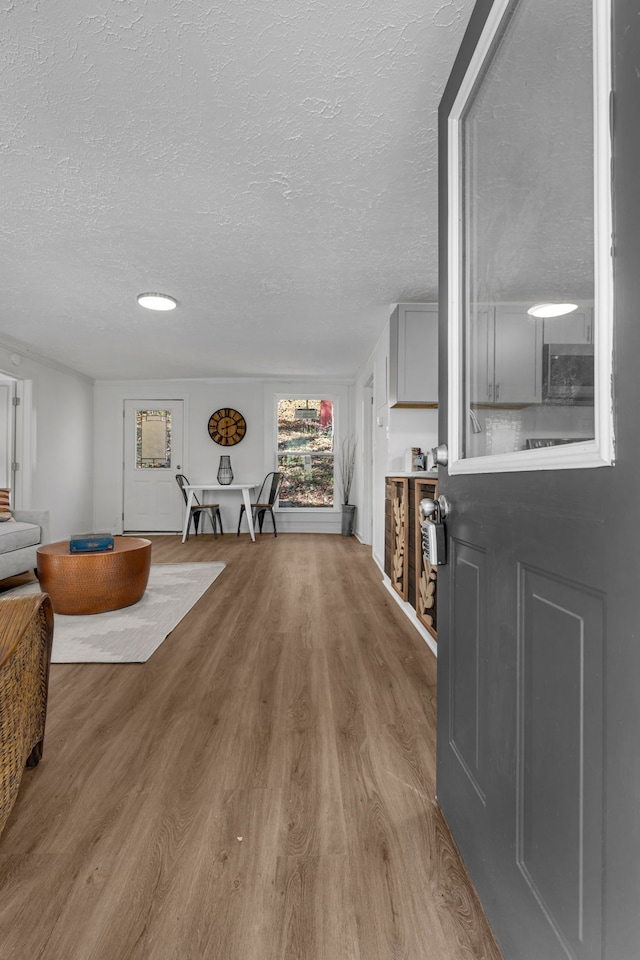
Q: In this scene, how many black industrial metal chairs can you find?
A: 2